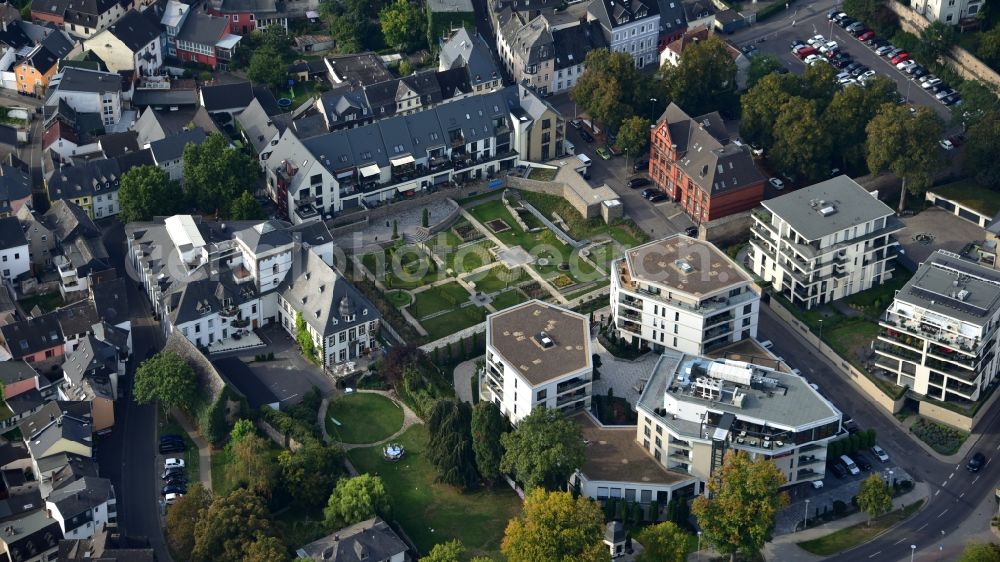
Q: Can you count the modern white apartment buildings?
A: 5